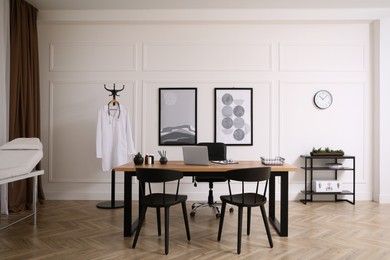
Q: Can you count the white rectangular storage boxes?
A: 1